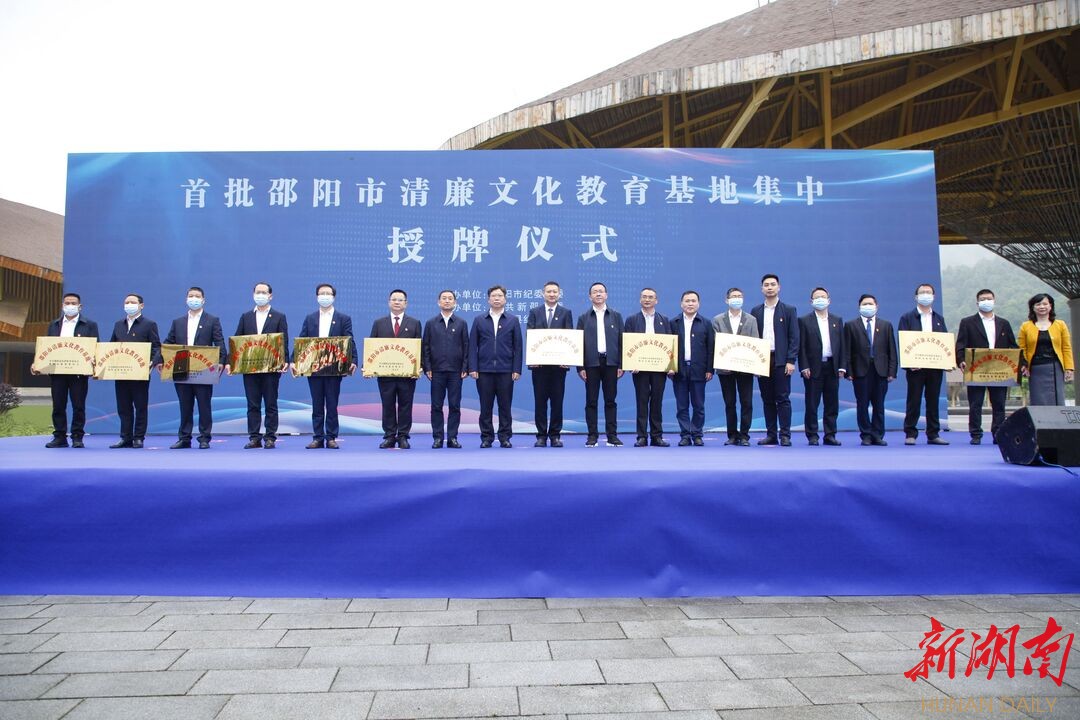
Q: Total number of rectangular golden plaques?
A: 11